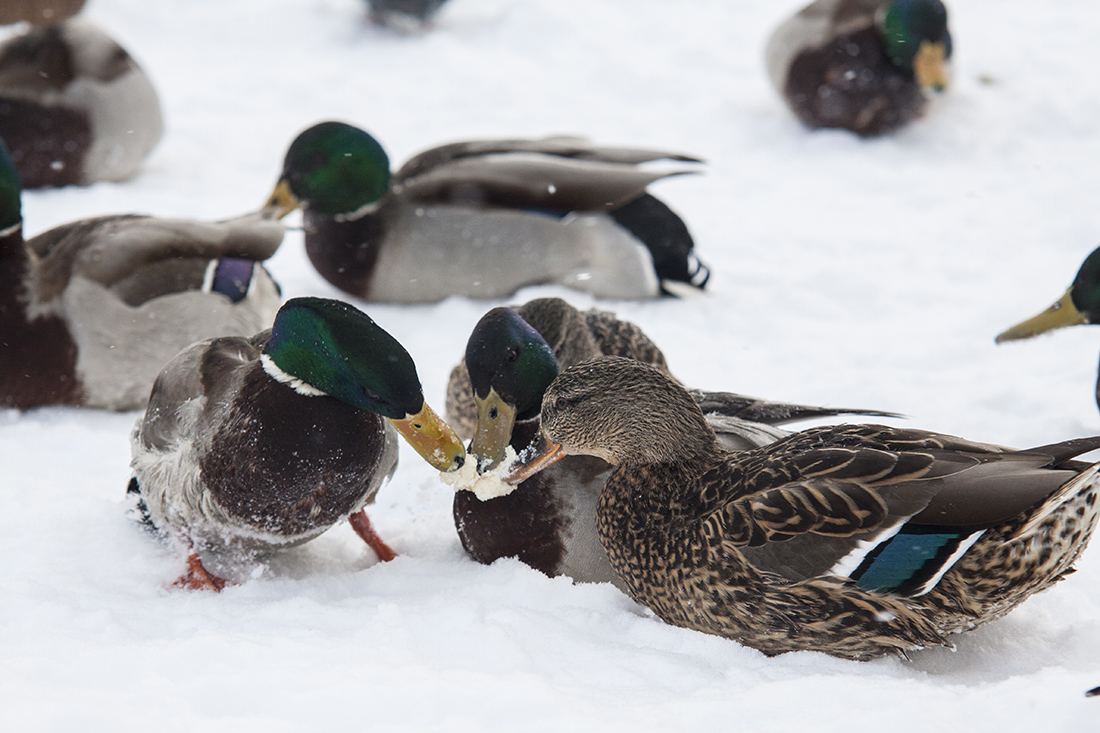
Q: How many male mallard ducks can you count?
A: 7